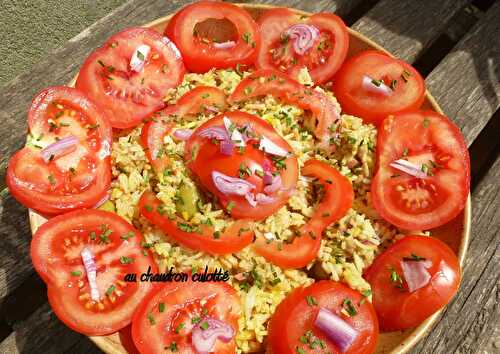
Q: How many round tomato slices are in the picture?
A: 11